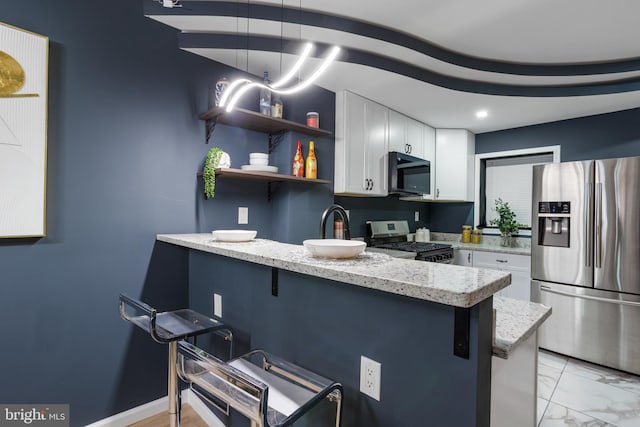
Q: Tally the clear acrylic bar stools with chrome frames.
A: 2